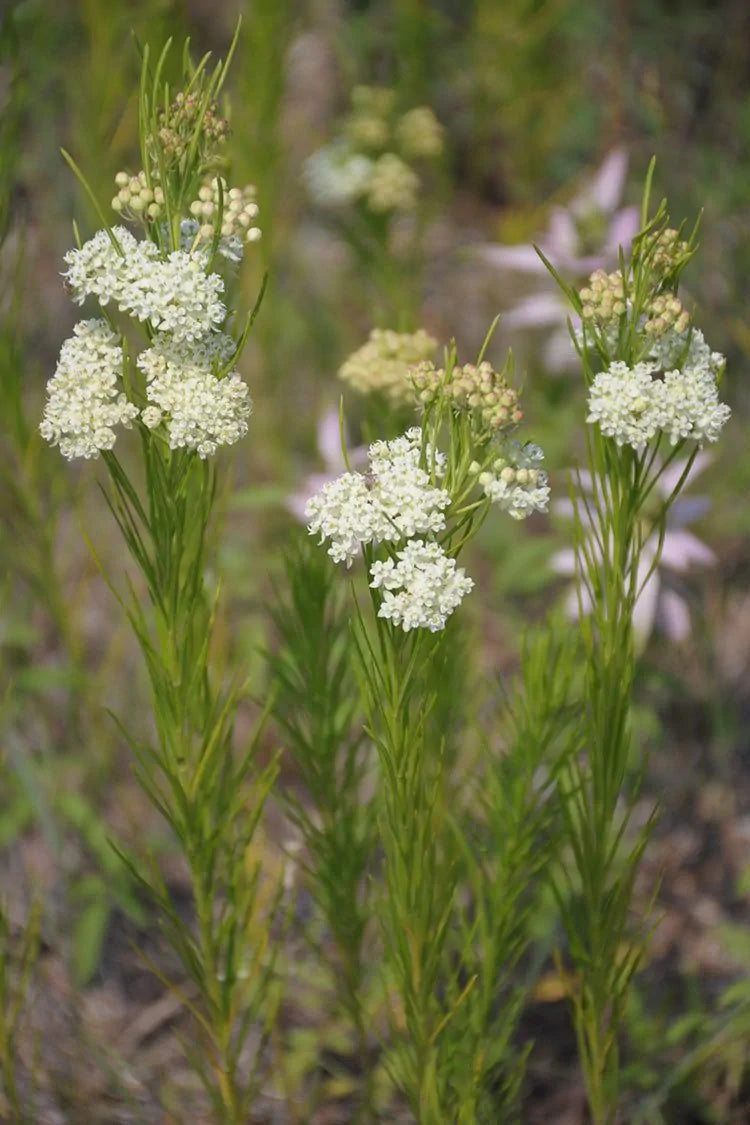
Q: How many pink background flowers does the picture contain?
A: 3